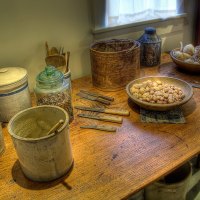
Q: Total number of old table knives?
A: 5